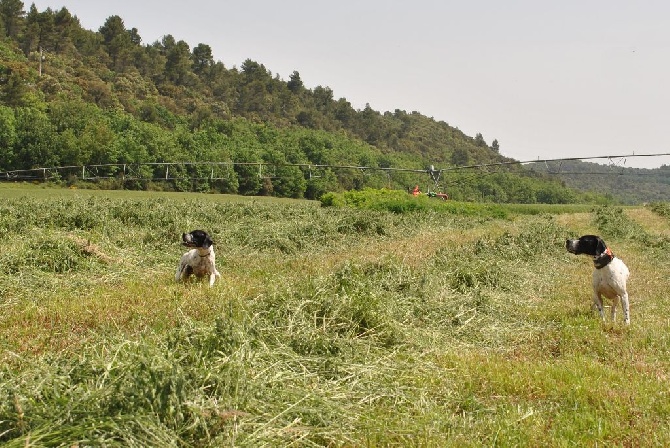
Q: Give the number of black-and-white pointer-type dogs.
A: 2